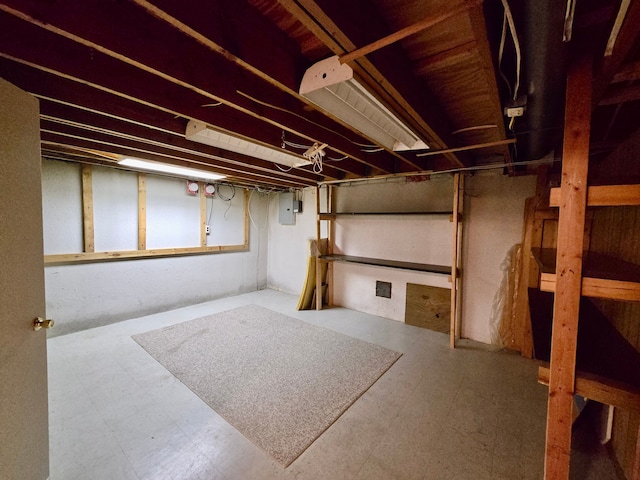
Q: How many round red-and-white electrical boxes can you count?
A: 2